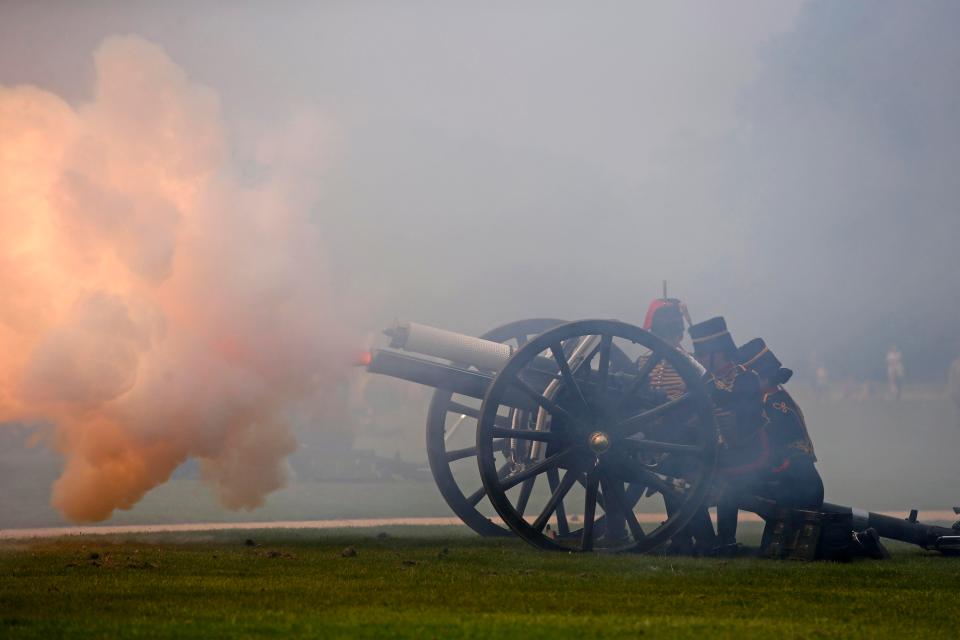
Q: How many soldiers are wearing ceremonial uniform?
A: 3